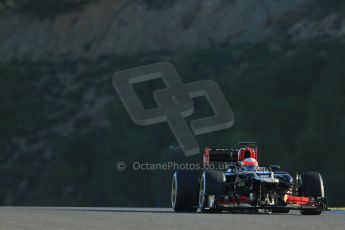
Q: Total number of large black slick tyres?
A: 3